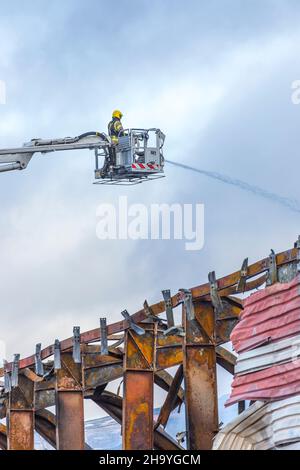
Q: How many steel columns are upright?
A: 4